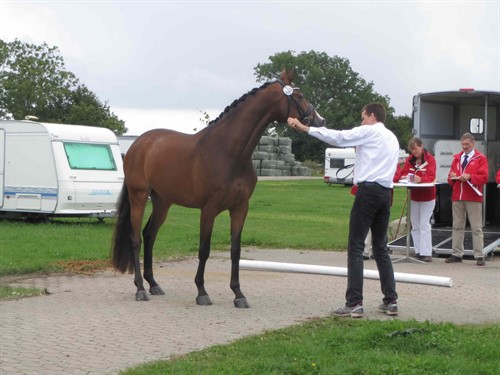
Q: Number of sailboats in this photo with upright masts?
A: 0